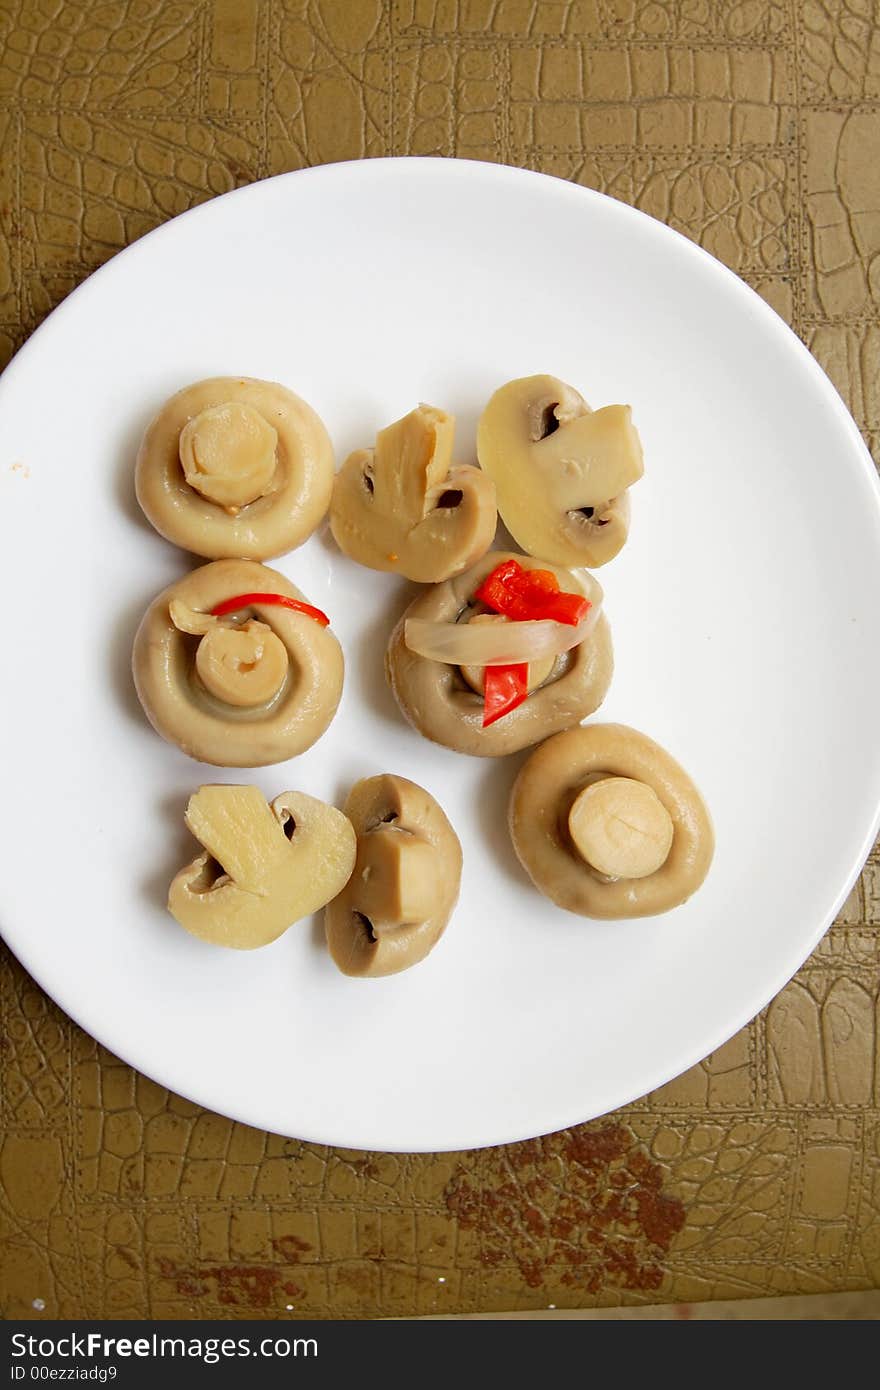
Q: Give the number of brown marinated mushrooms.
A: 8